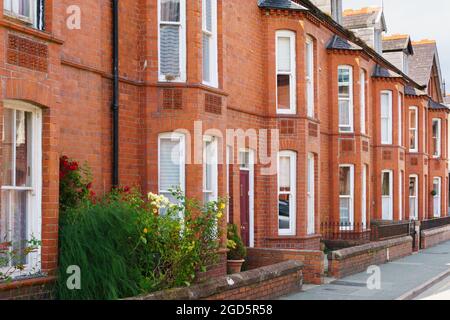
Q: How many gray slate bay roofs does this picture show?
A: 5